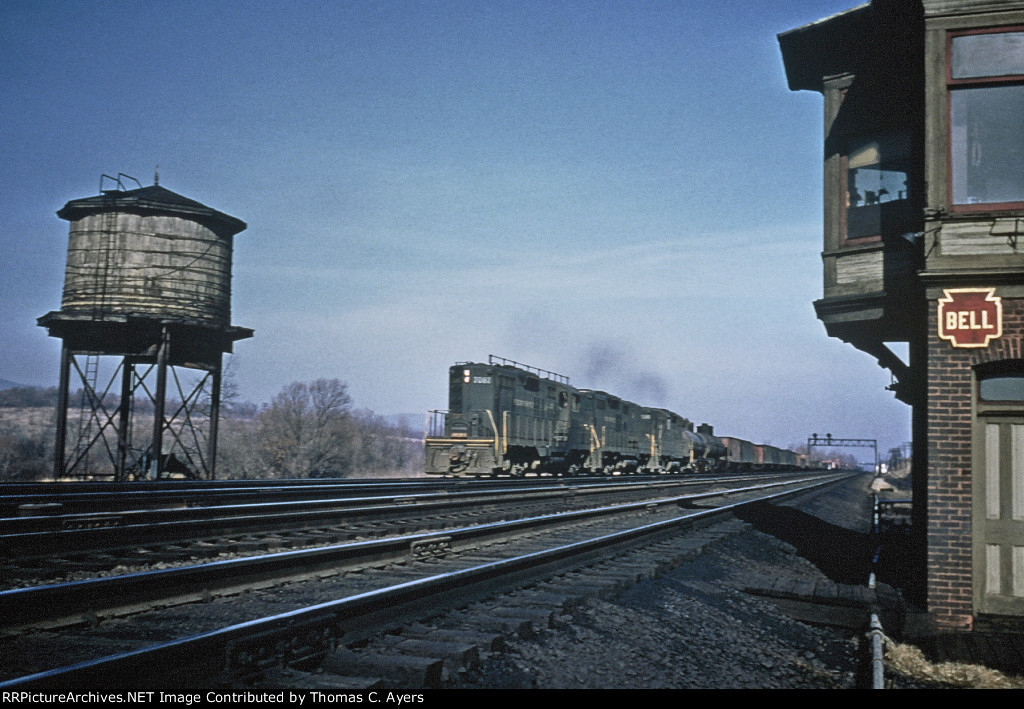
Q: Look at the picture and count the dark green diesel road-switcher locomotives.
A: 3